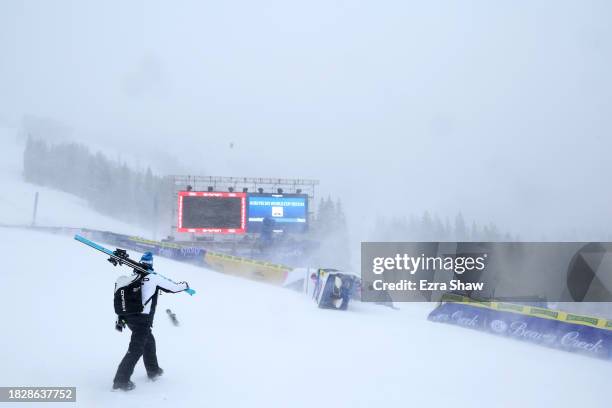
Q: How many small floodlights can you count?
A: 7